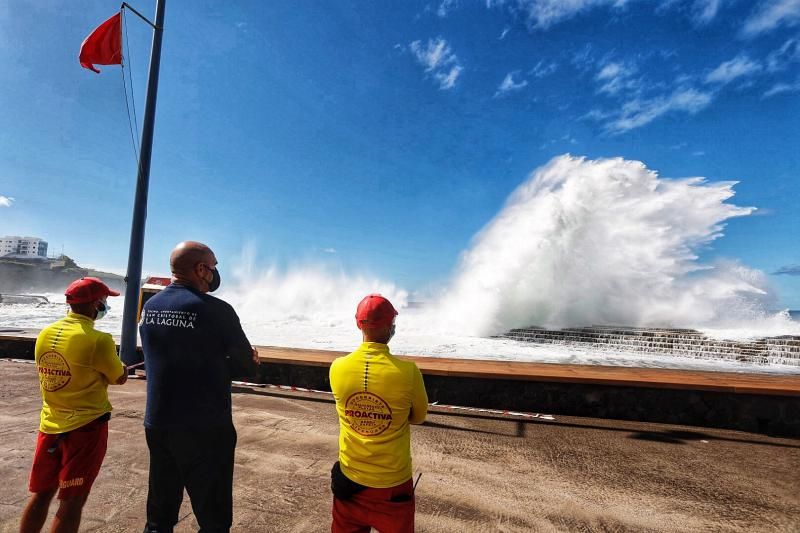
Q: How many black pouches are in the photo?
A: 1